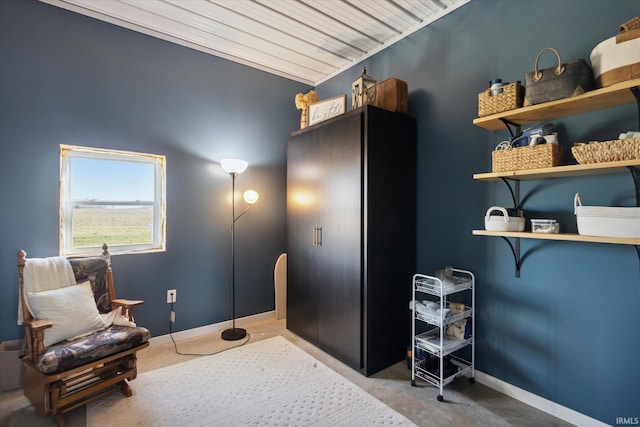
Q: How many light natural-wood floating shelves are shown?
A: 3